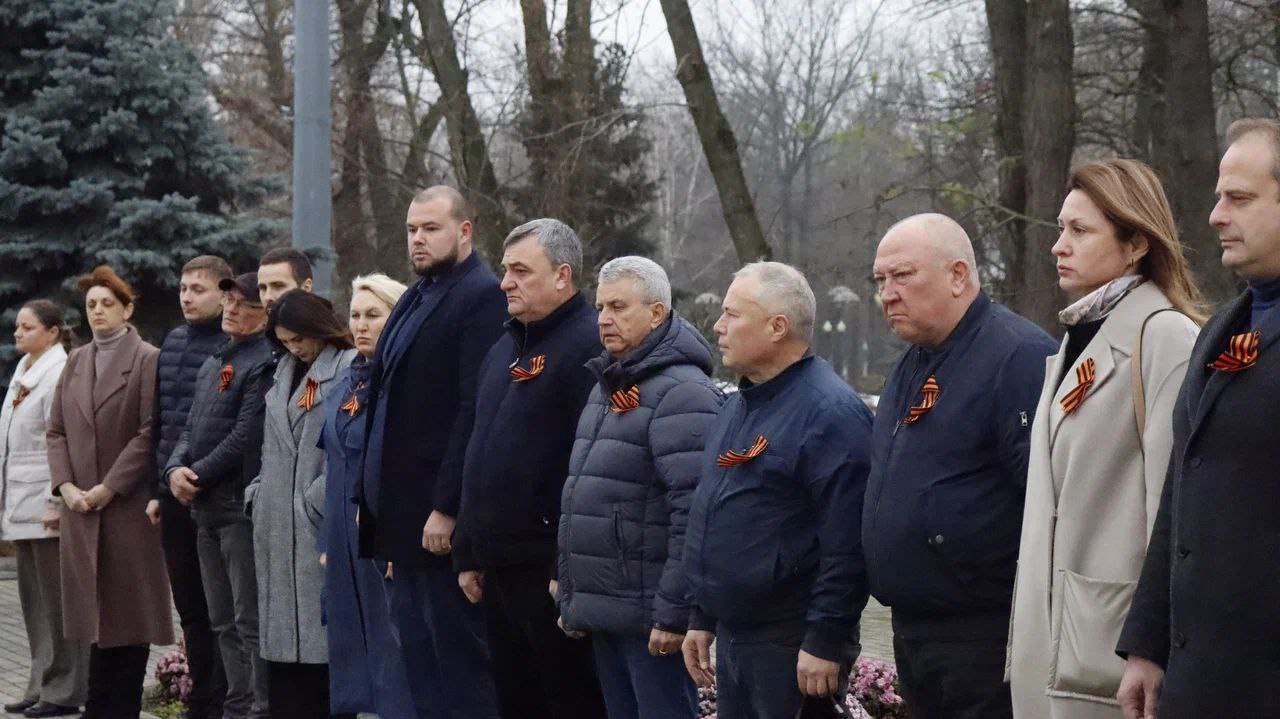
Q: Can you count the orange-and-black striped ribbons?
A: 10